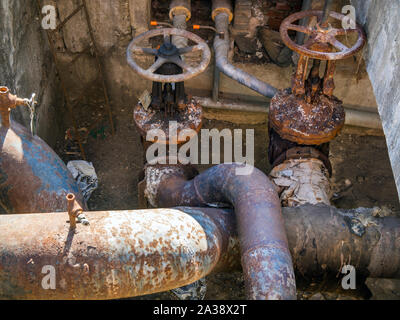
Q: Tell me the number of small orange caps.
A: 2